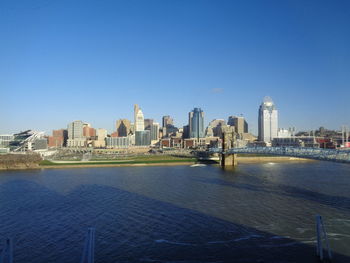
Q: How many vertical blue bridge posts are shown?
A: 3